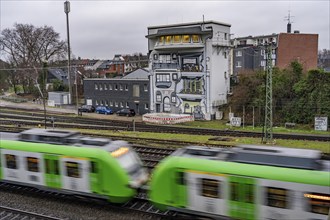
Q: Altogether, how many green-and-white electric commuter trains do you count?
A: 2